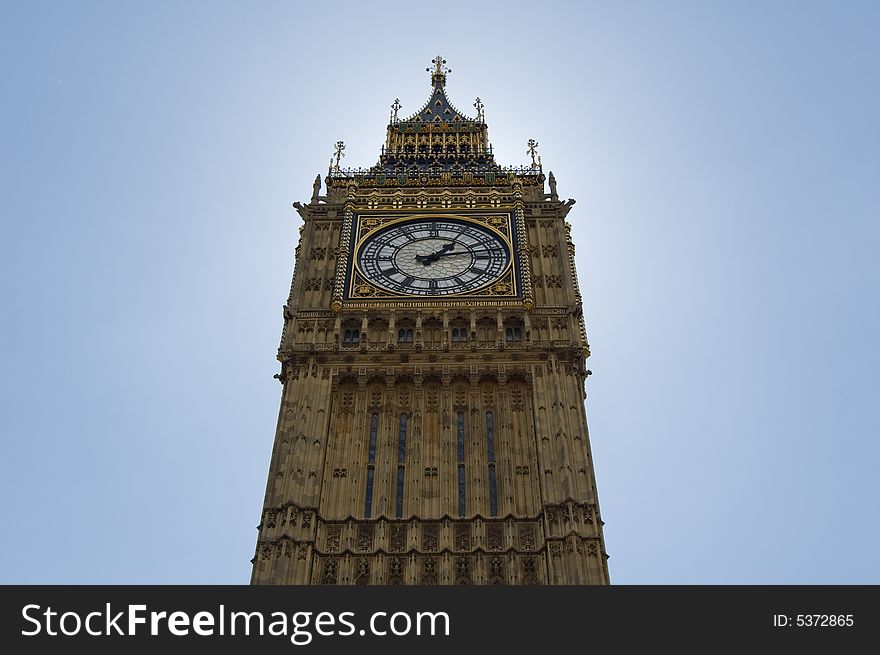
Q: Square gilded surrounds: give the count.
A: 1